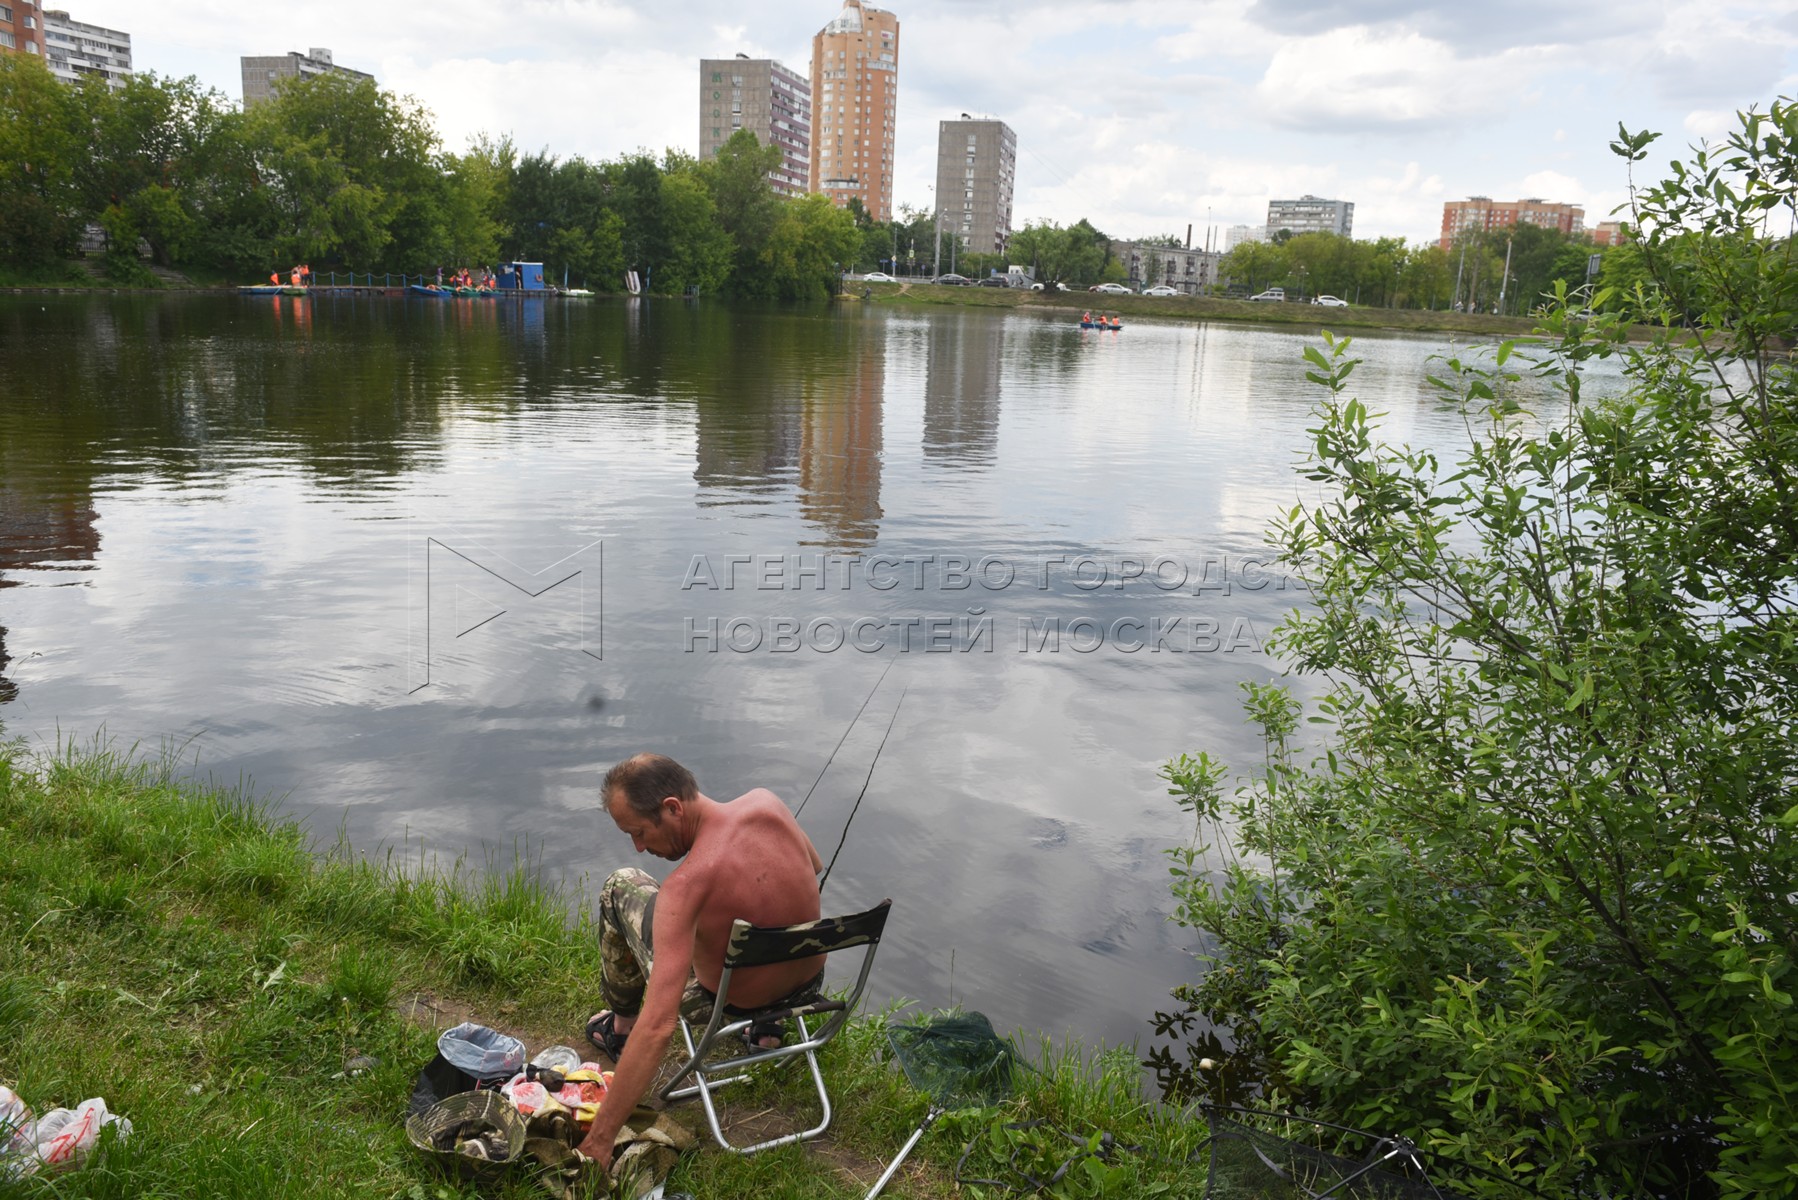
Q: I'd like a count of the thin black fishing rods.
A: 2